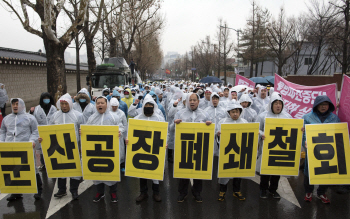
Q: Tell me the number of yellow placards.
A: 8